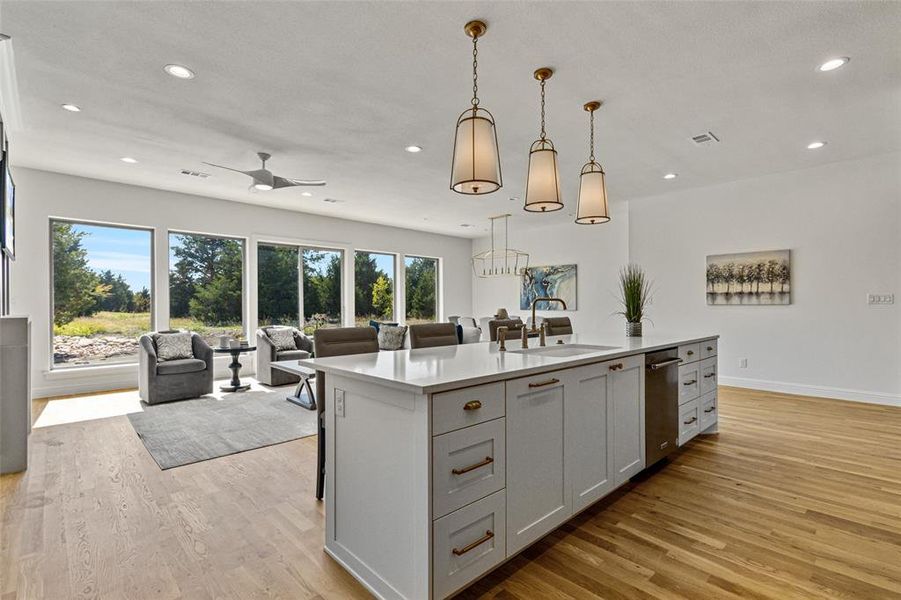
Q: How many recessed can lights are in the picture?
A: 8